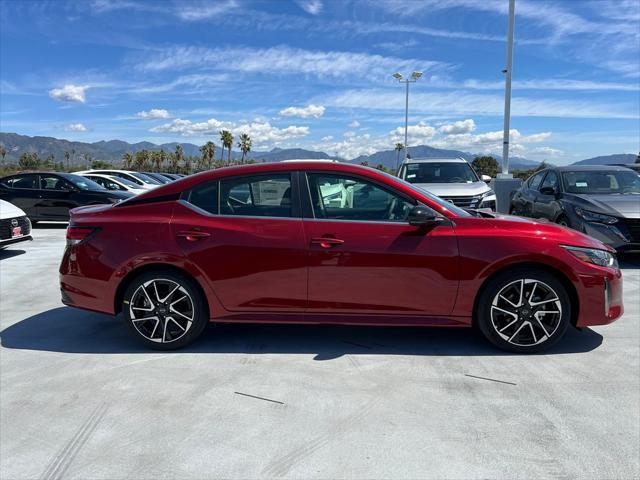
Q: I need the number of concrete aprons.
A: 1